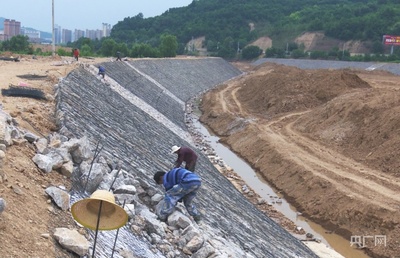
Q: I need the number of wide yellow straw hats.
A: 1